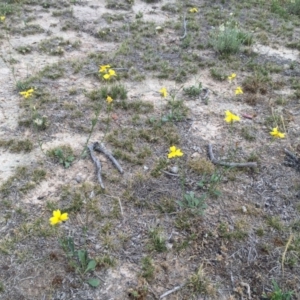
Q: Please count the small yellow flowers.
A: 13